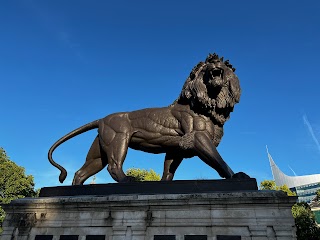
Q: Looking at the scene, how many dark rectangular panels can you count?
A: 6